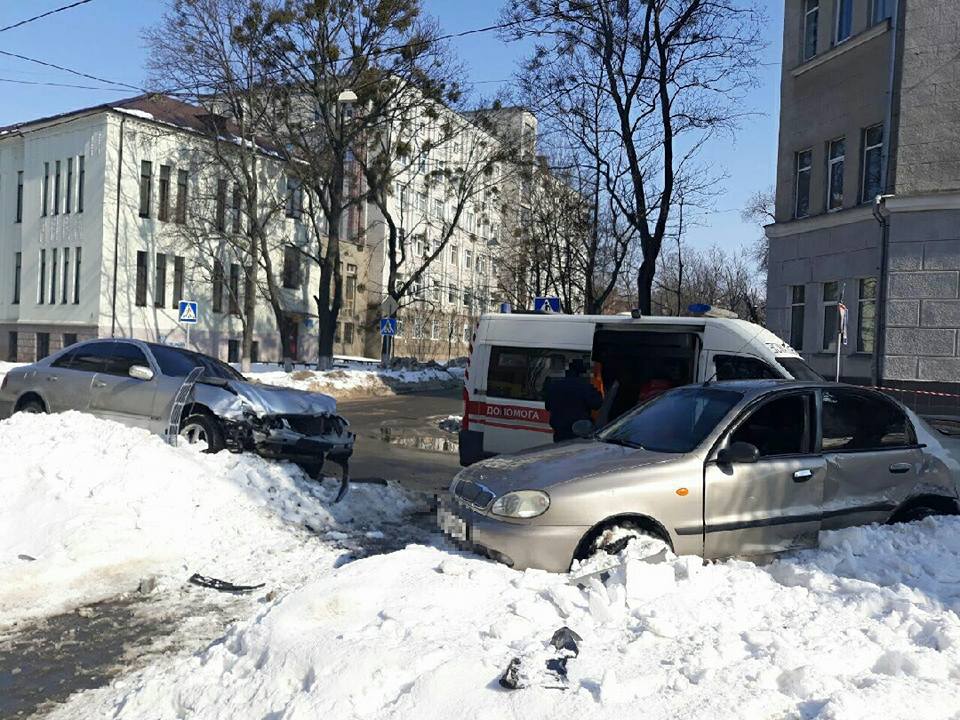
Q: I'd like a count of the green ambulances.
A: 0